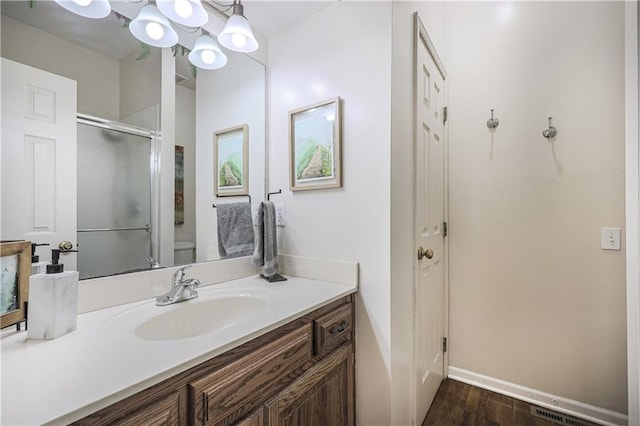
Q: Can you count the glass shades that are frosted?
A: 5